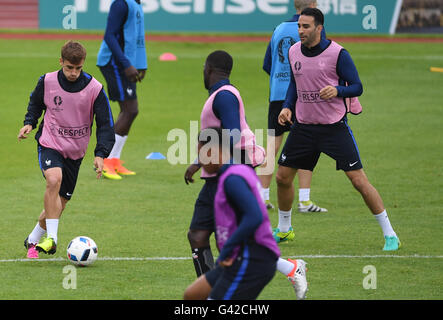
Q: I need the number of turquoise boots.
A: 2